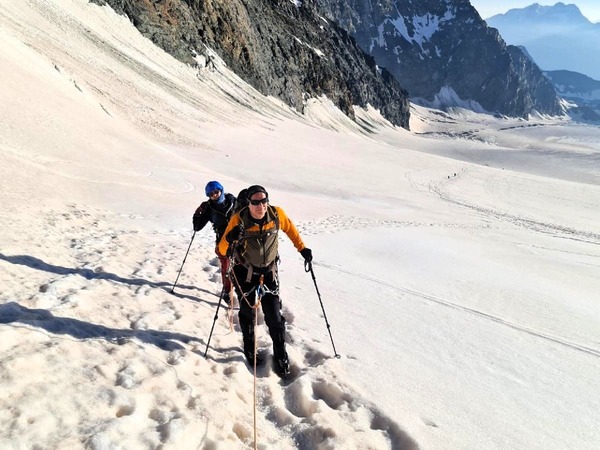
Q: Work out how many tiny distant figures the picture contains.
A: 2